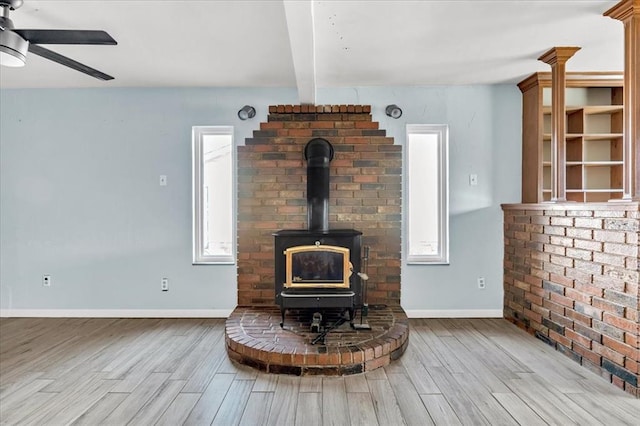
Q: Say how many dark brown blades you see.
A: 2